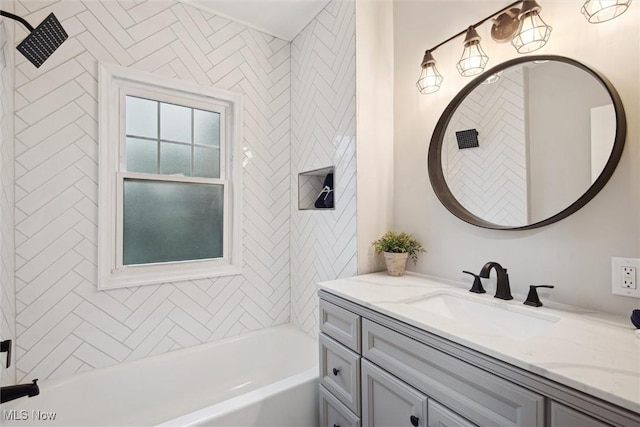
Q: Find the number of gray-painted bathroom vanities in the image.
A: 1